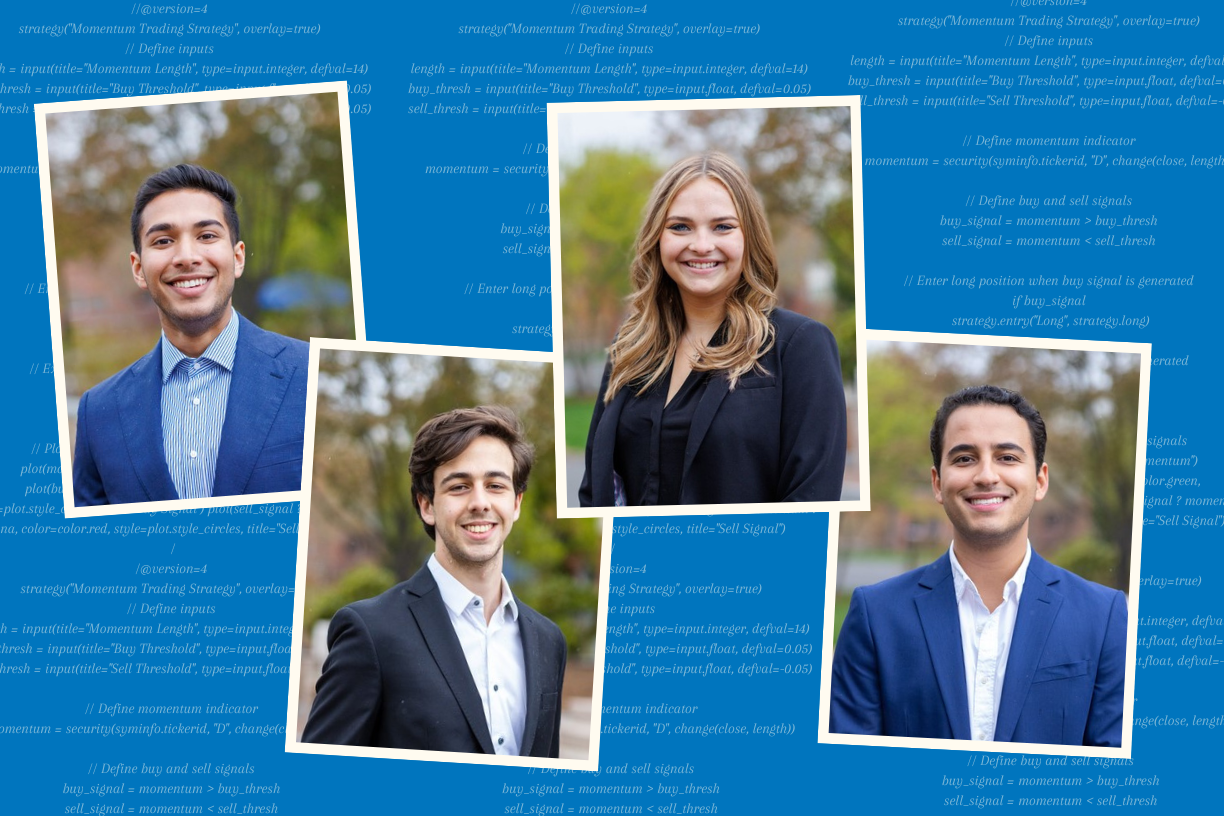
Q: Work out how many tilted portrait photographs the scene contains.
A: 4